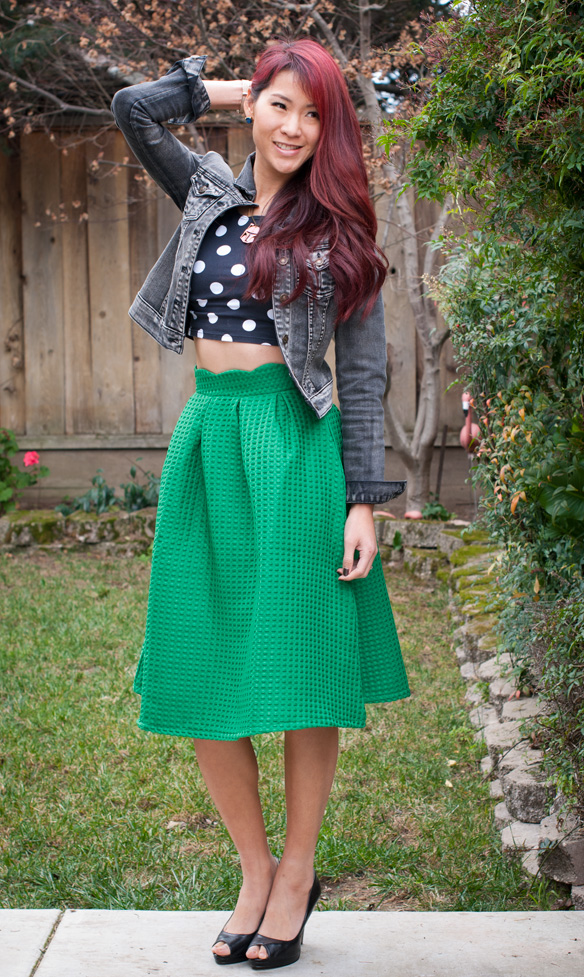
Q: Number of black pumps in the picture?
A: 2